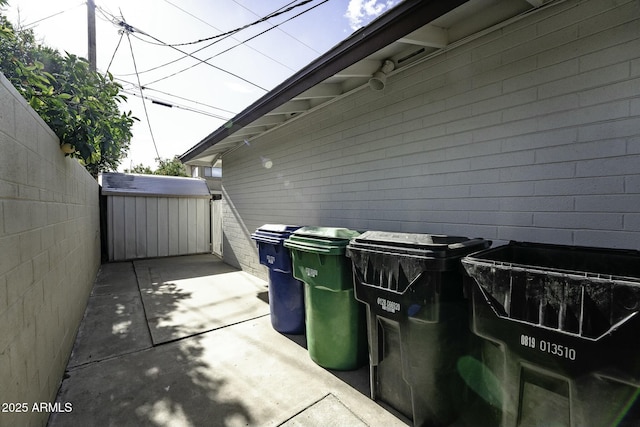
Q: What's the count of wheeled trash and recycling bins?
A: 4